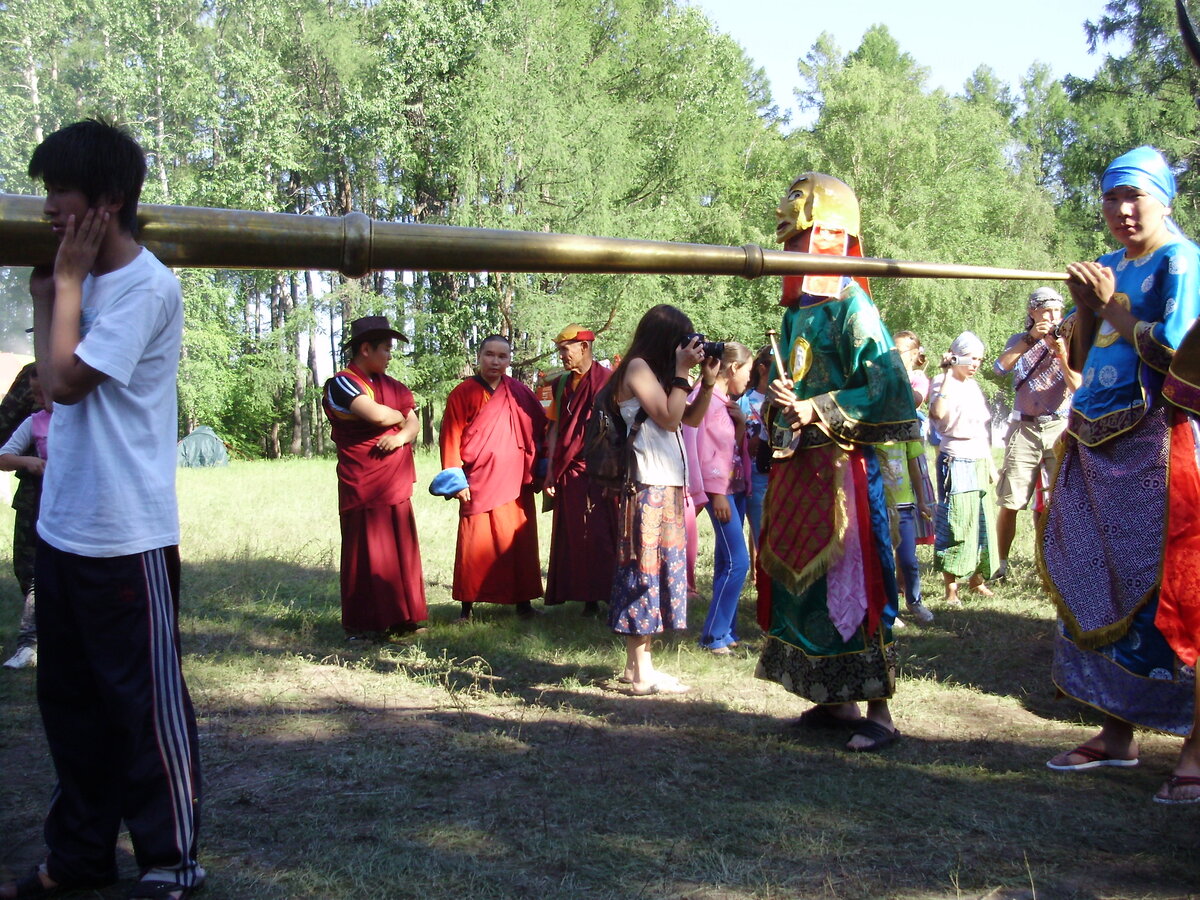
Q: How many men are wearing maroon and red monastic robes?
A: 3